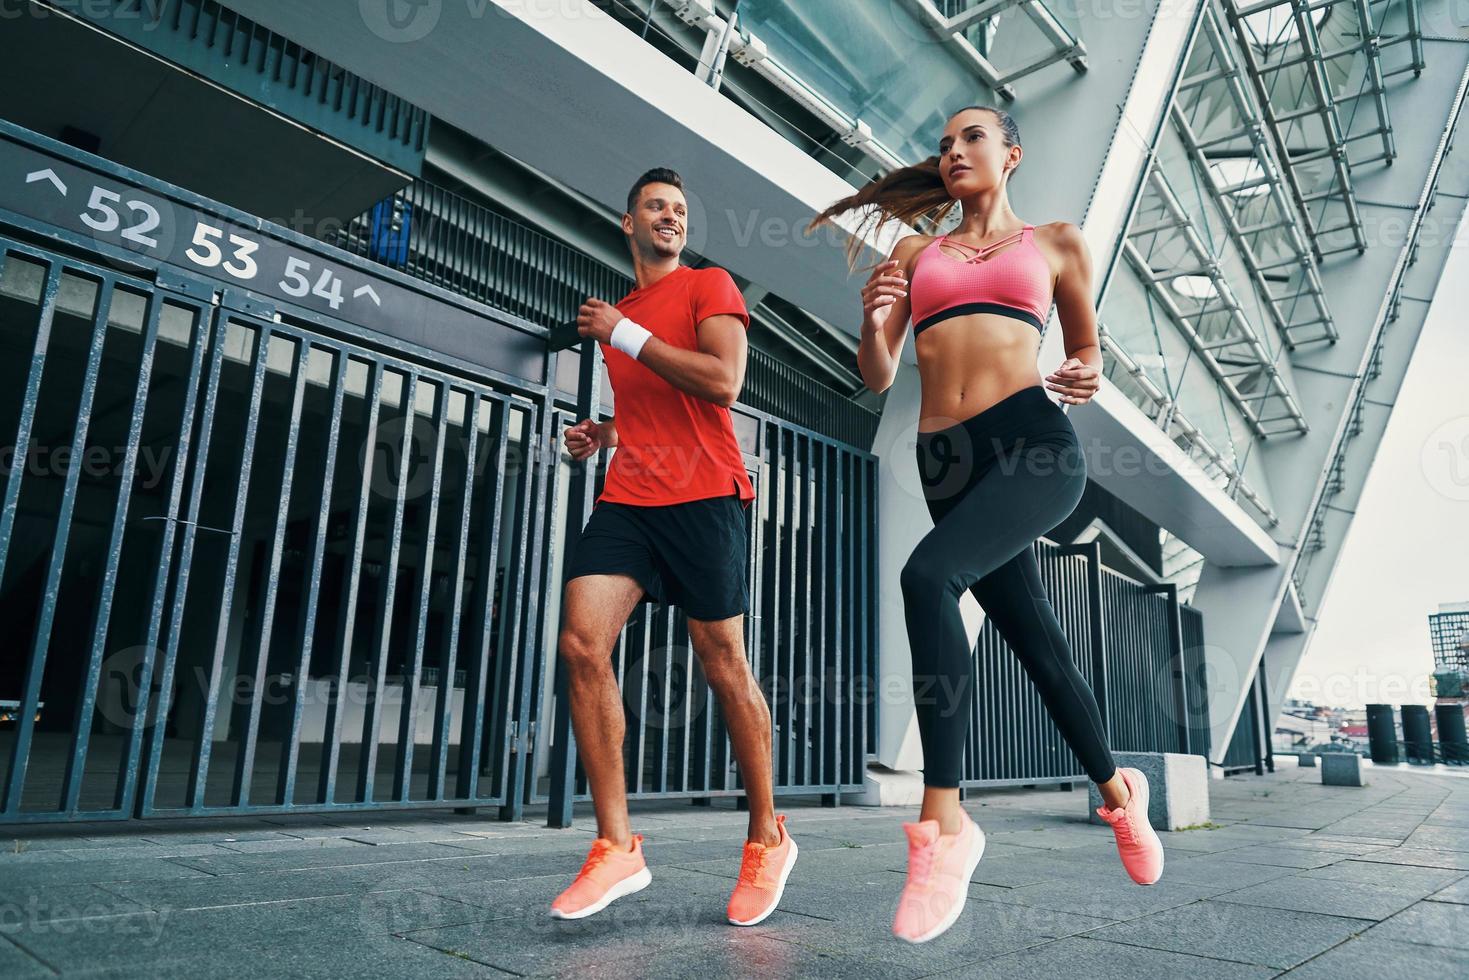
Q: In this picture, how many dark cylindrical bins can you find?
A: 3